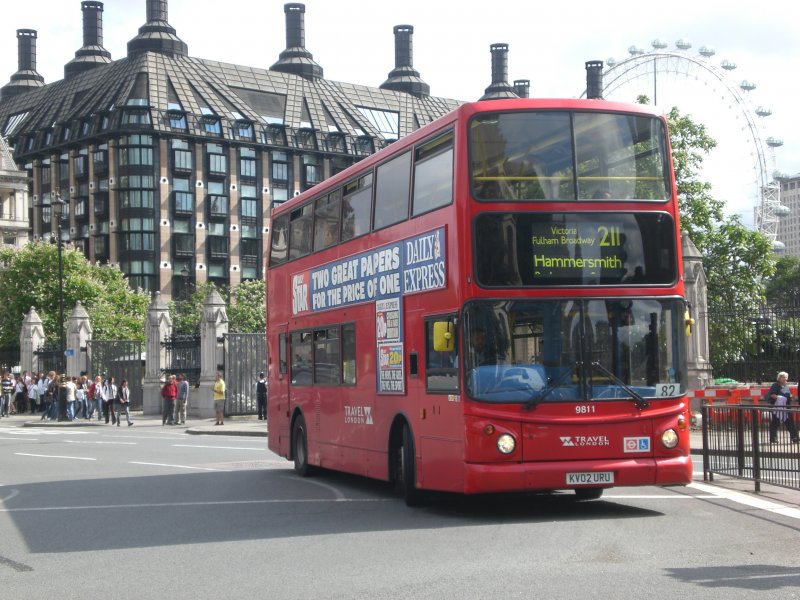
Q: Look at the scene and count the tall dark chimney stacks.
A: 8